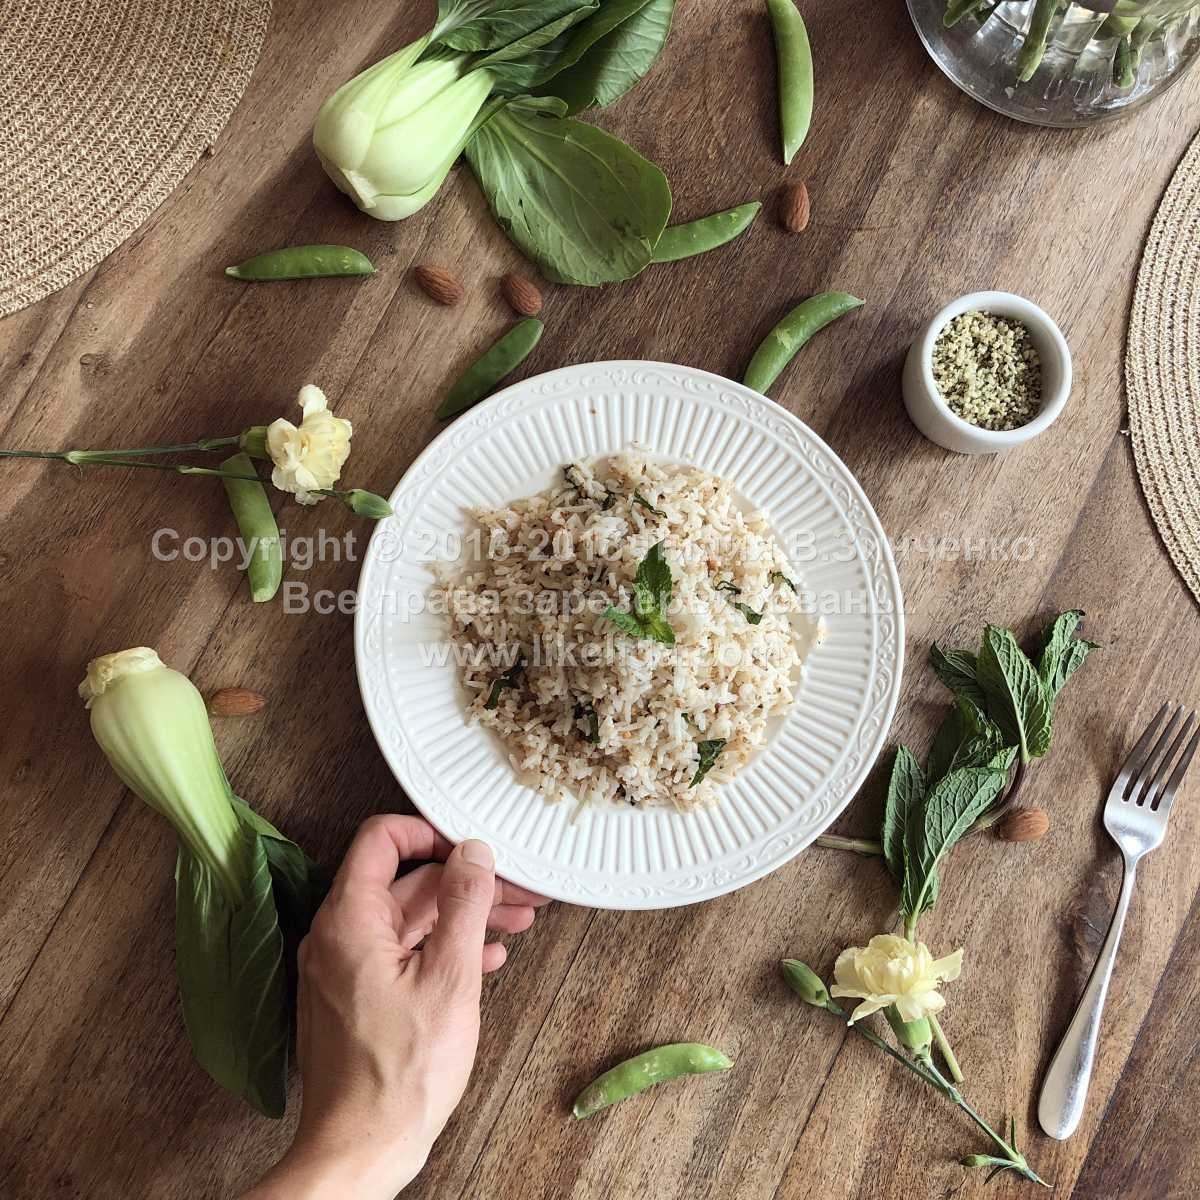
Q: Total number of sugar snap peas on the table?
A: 7